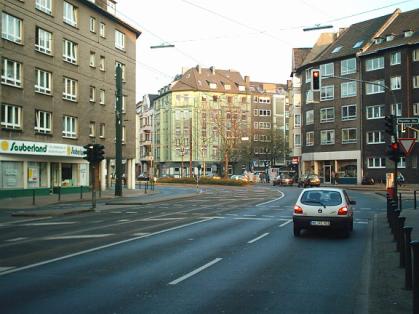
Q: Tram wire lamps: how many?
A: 2